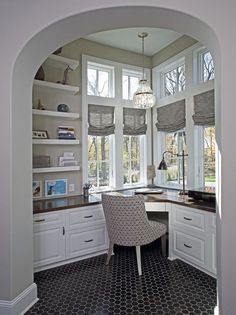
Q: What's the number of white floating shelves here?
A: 5